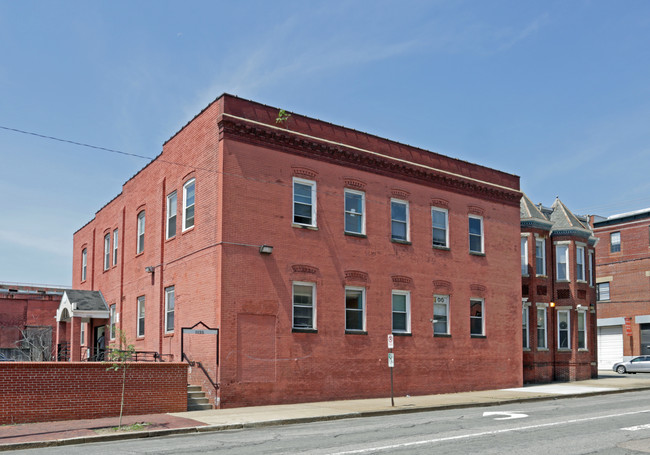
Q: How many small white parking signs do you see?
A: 2